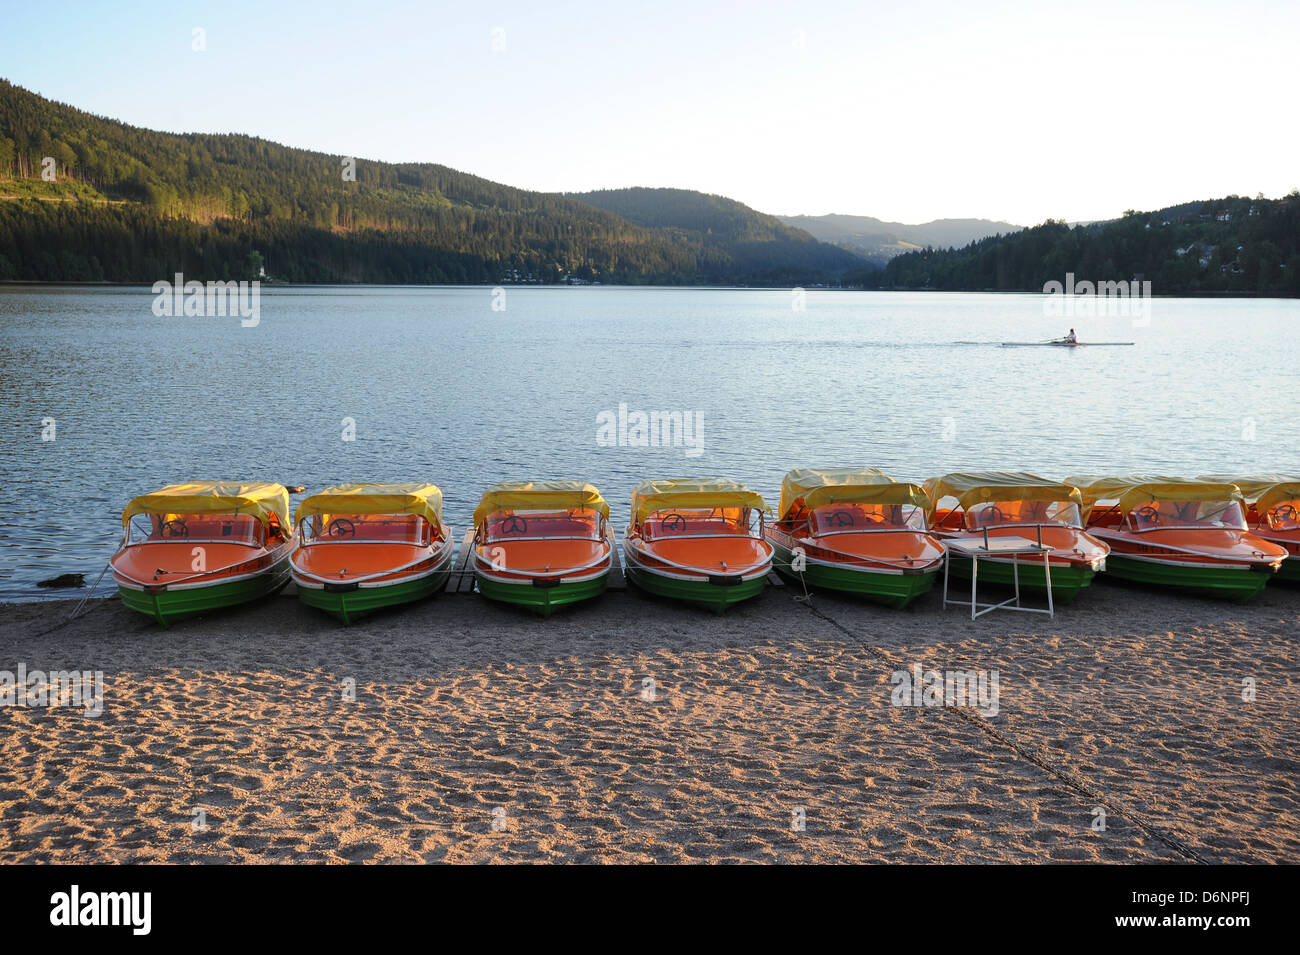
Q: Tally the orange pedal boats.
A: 8